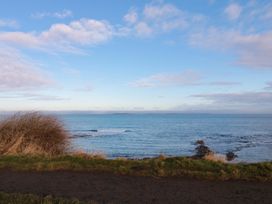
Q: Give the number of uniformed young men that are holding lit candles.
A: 0